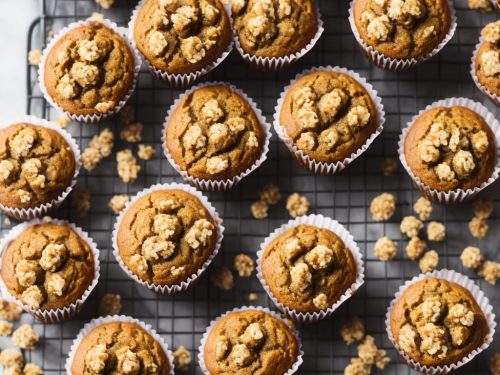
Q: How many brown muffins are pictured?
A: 15